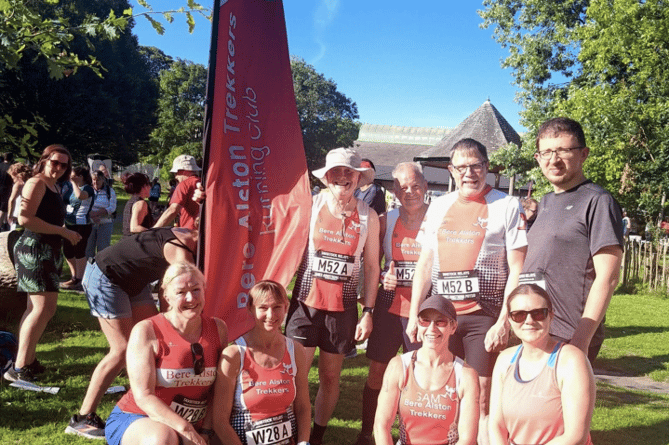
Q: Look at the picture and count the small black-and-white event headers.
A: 6